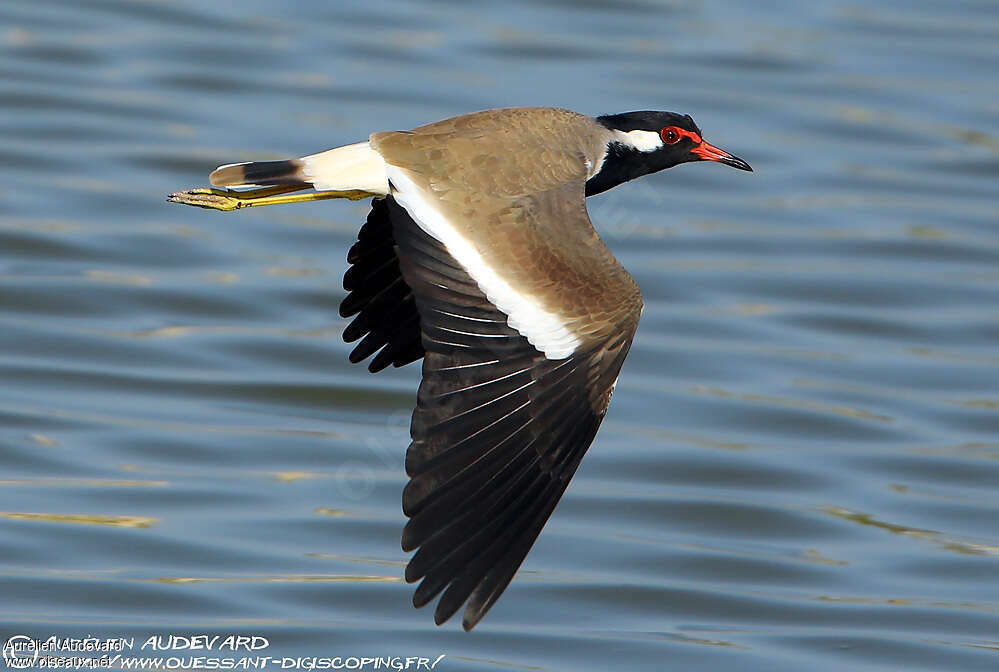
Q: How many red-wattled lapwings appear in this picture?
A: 1